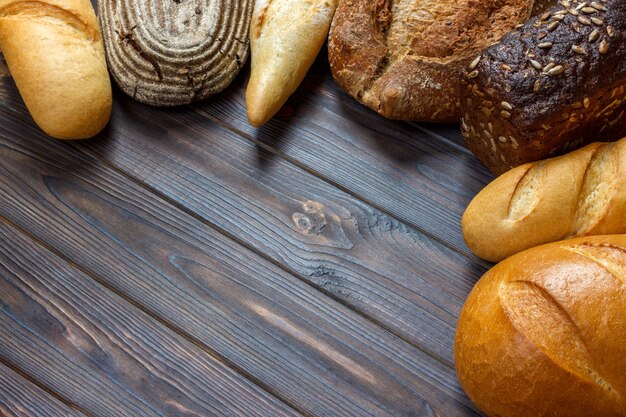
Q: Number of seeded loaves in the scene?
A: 1